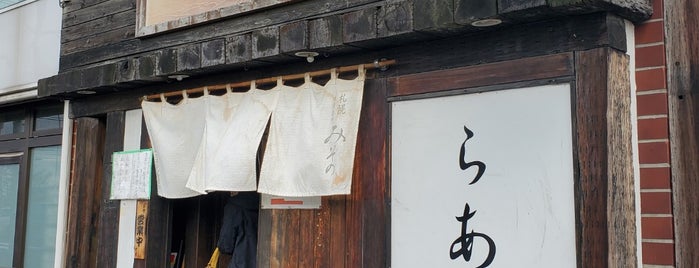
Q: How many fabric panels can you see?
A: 3